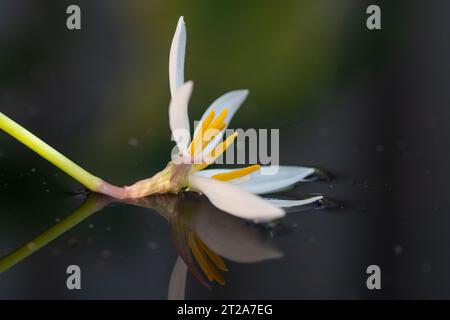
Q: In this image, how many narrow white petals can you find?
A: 6